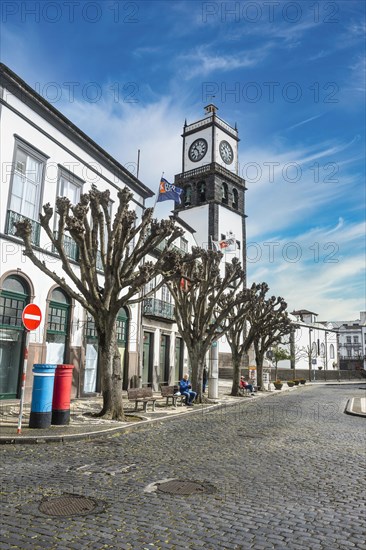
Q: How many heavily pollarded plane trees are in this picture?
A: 4